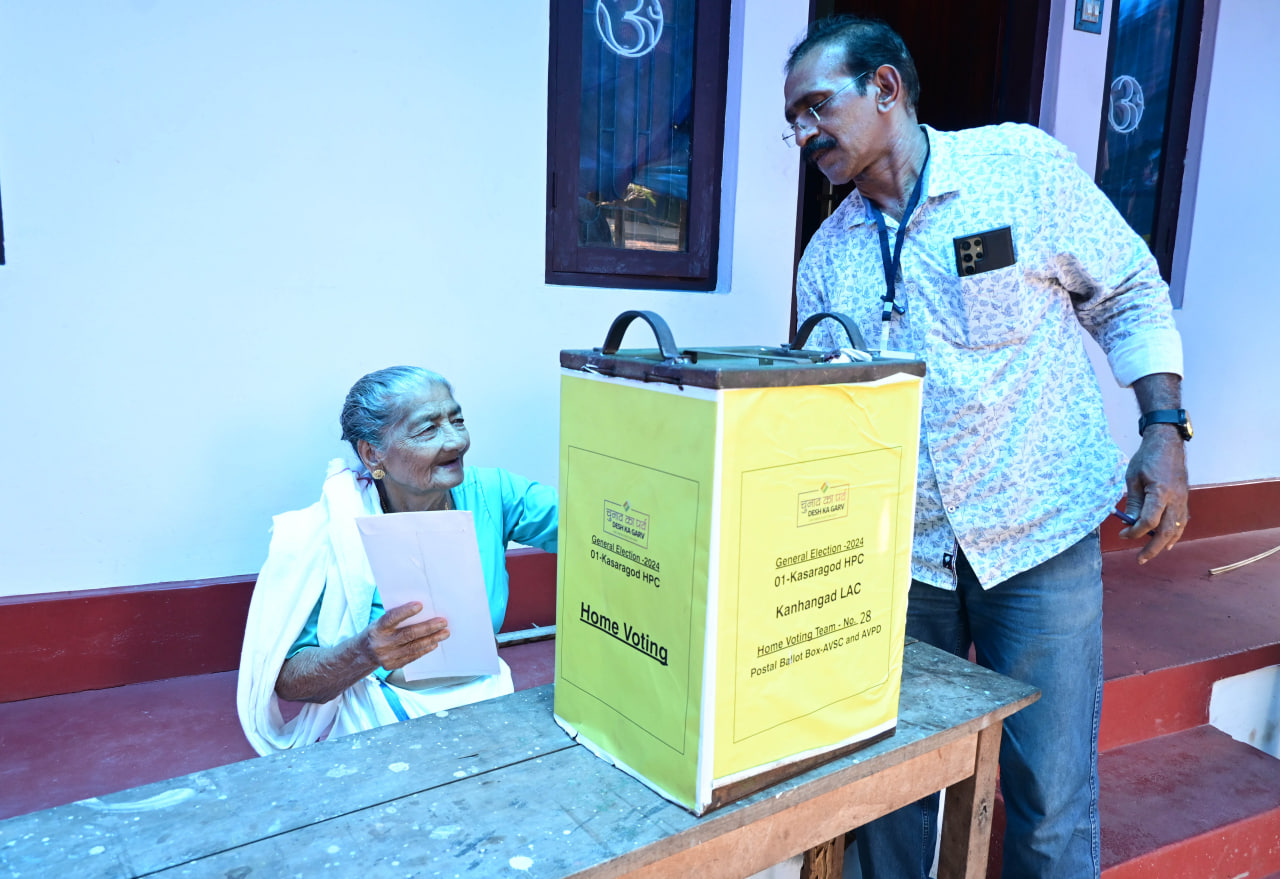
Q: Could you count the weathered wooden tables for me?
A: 1